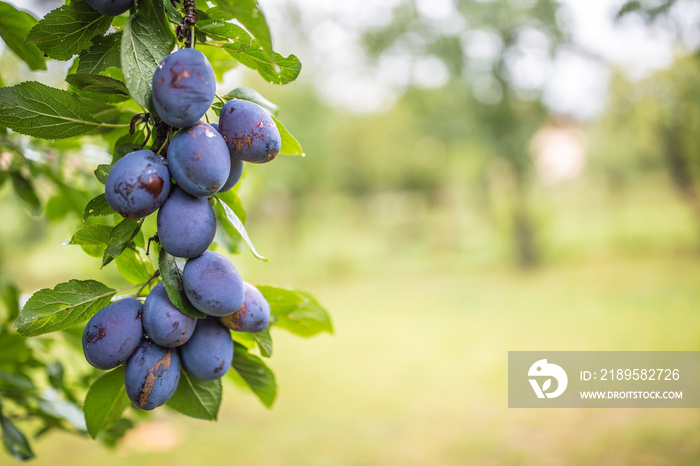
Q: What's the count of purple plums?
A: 13